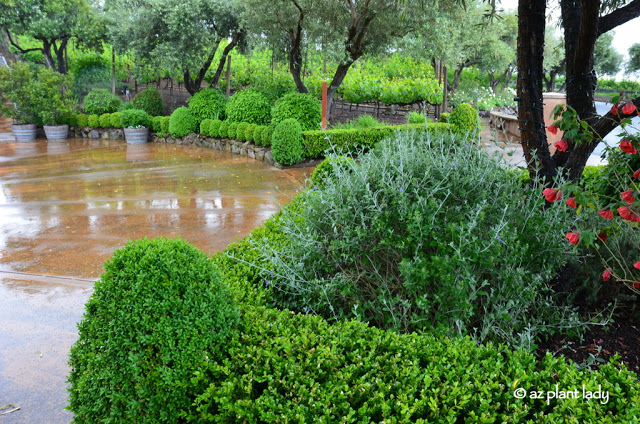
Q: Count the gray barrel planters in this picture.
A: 3